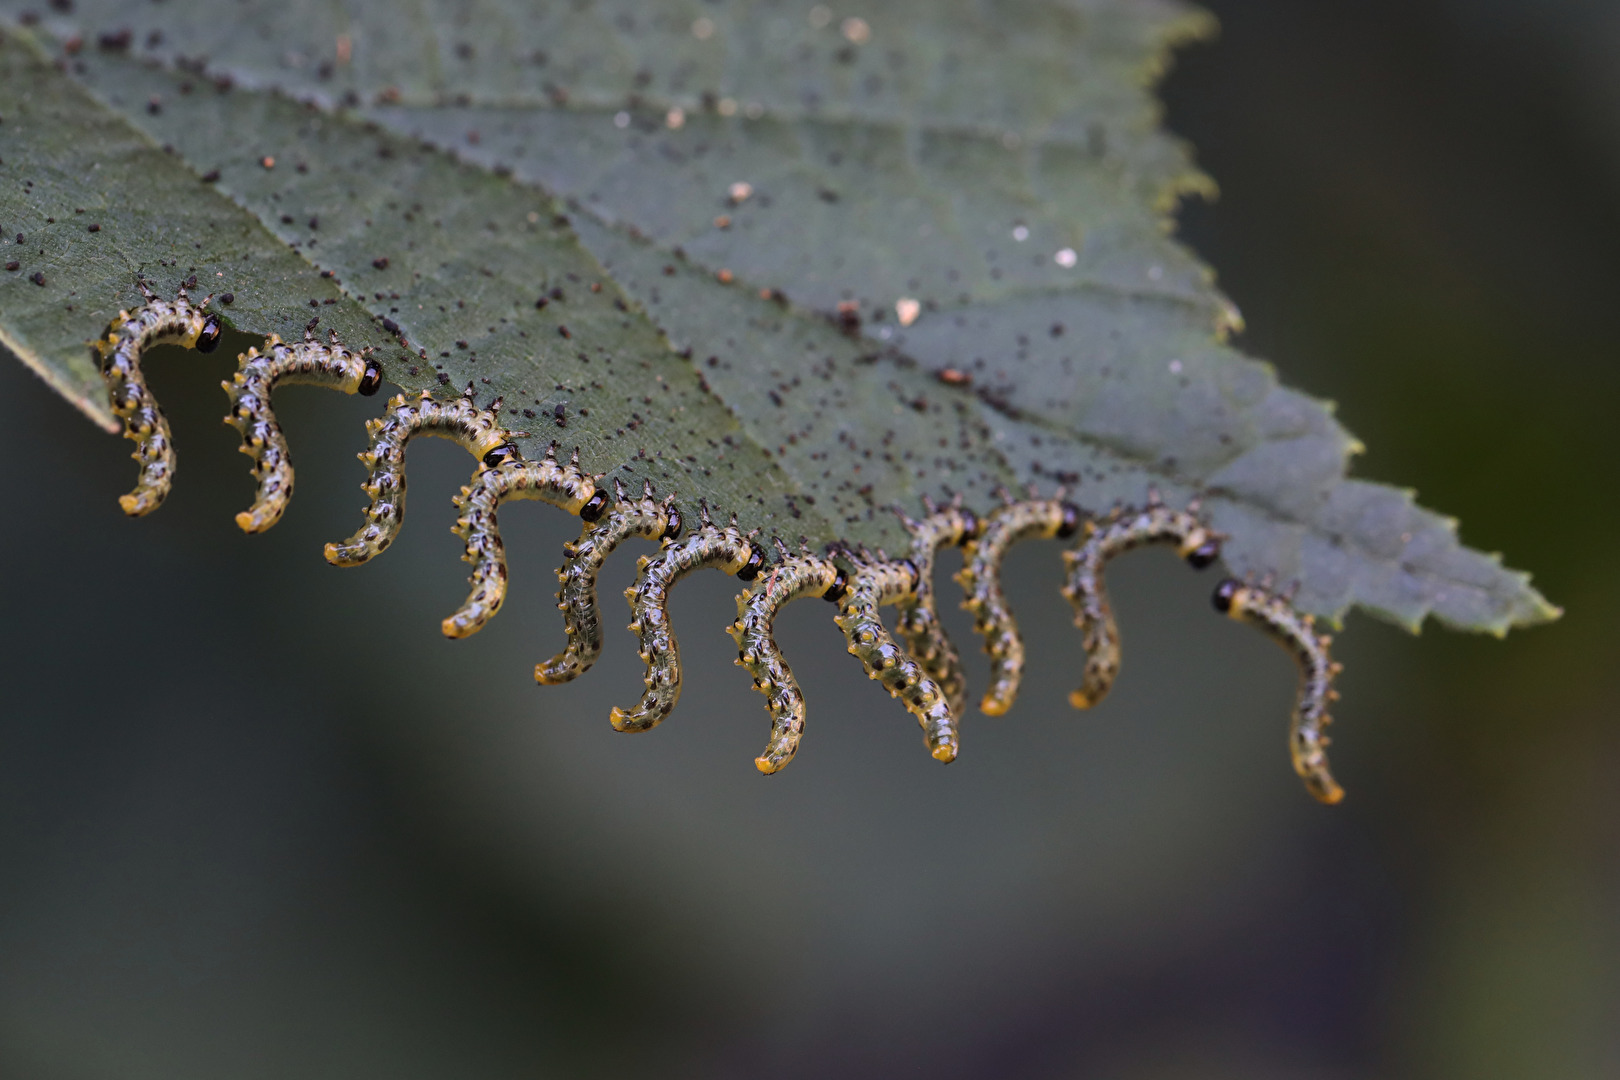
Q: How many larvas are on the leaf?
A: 12